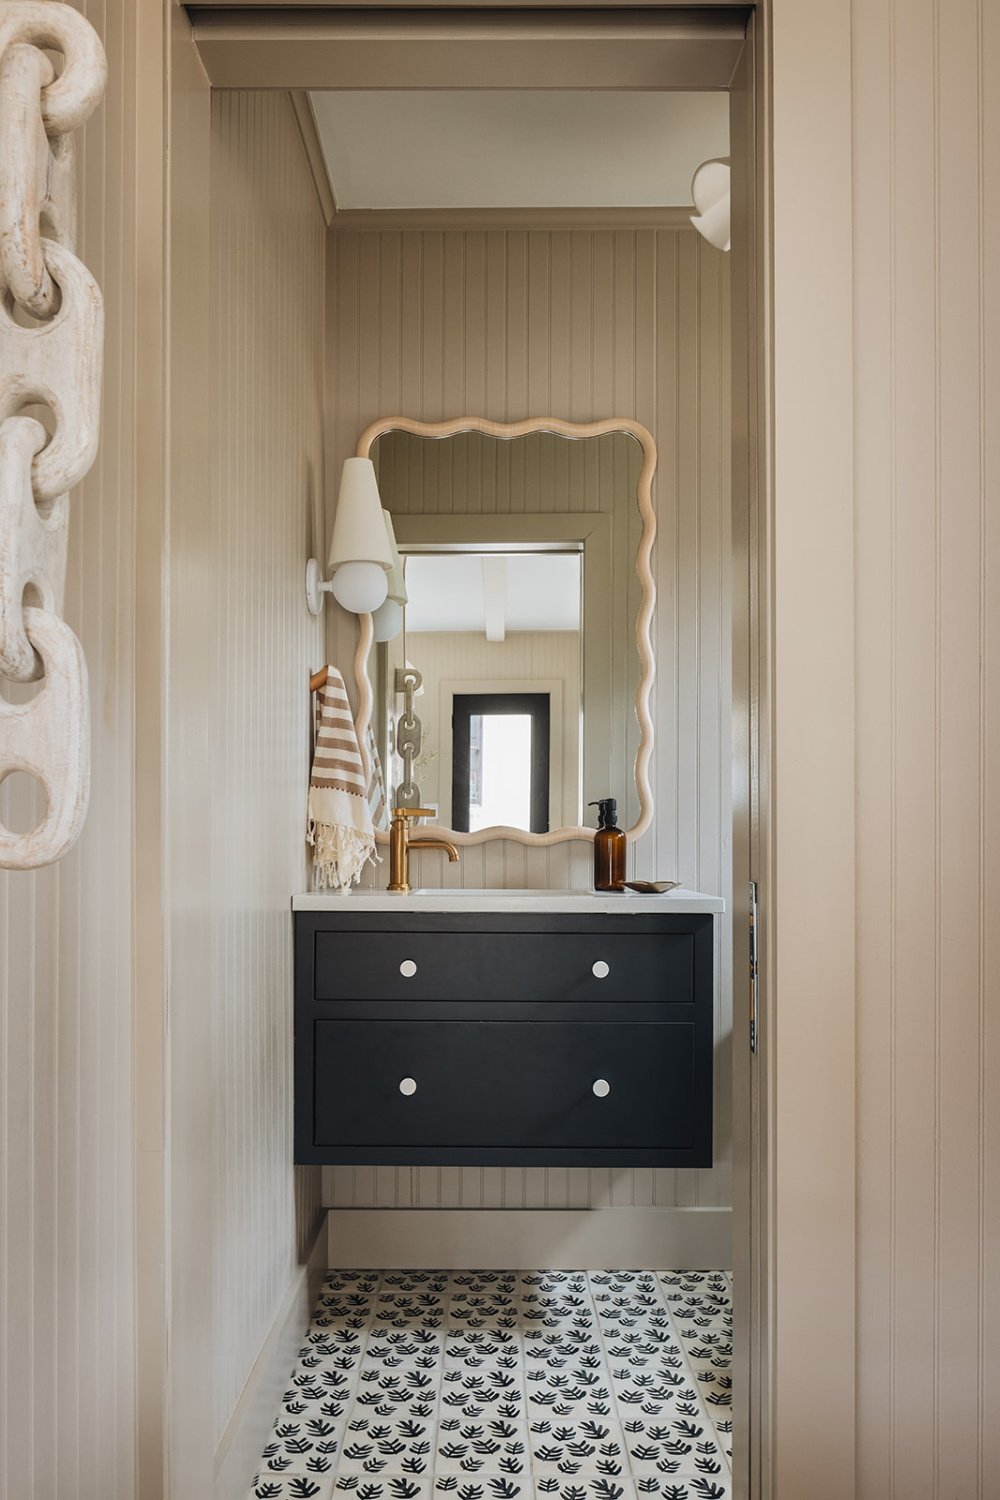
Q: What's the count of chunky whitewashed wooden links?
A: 5